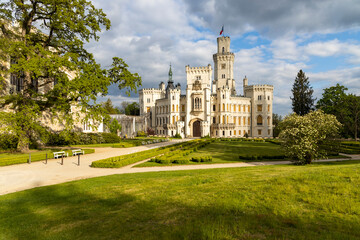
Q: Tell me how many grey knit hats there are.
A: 0